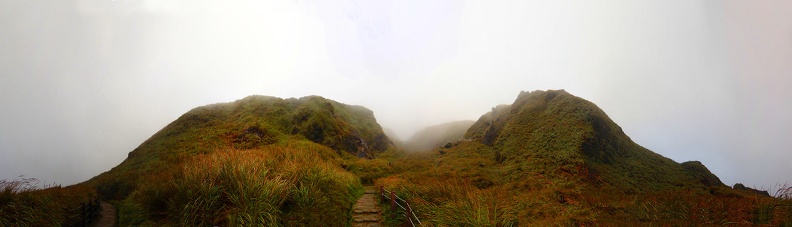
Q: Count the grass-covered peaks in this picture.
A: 2